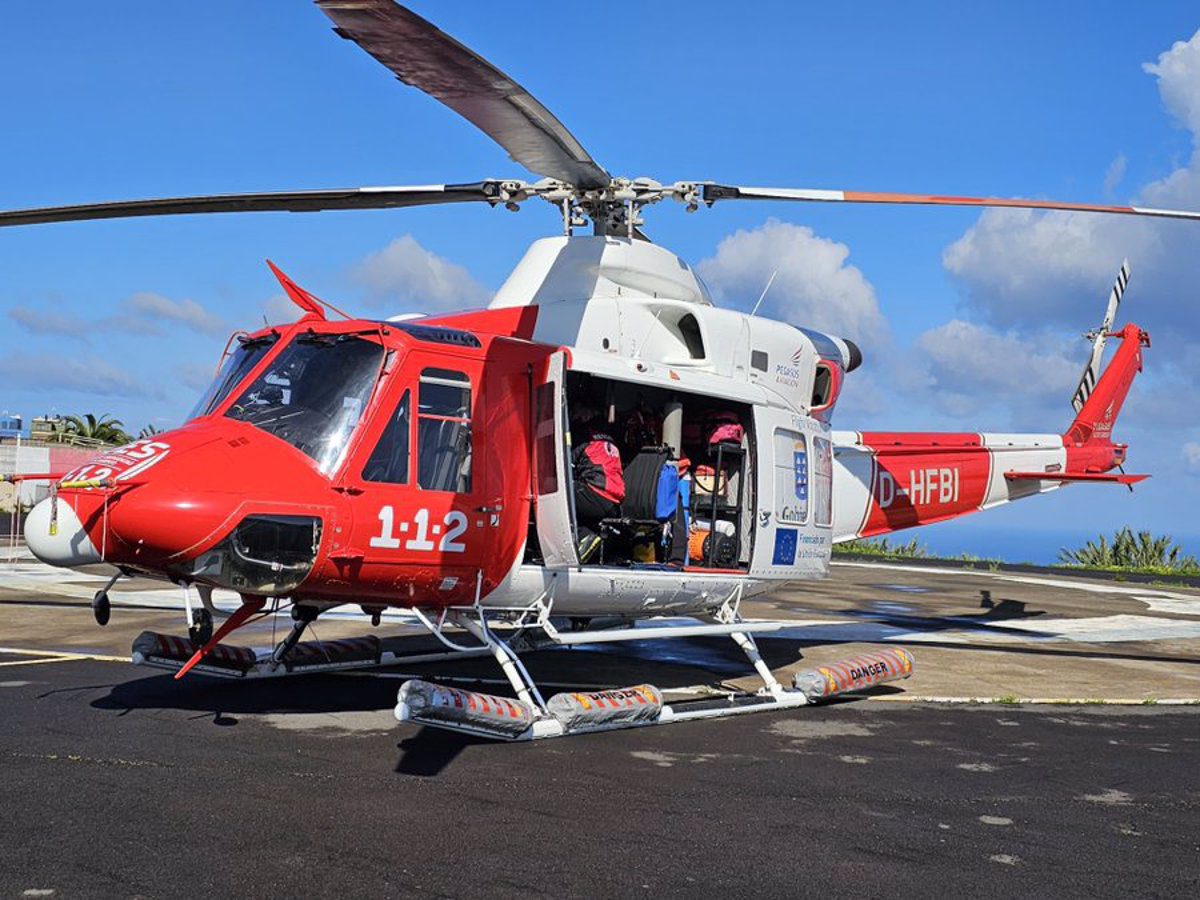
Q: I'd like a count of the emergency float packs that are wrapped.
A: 5